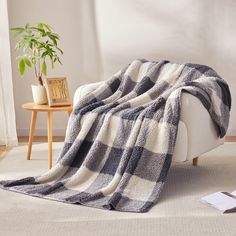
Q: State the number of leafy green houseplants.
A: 1